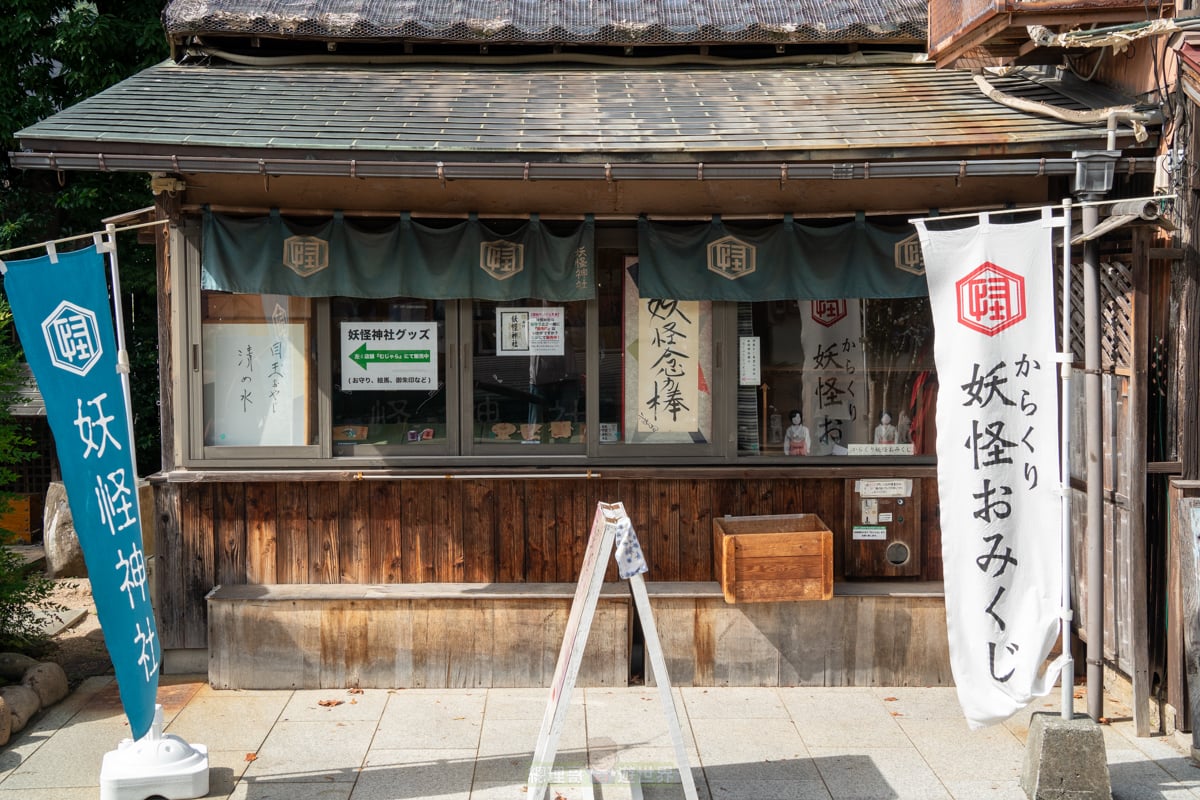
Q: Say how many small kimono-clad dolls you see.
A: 2